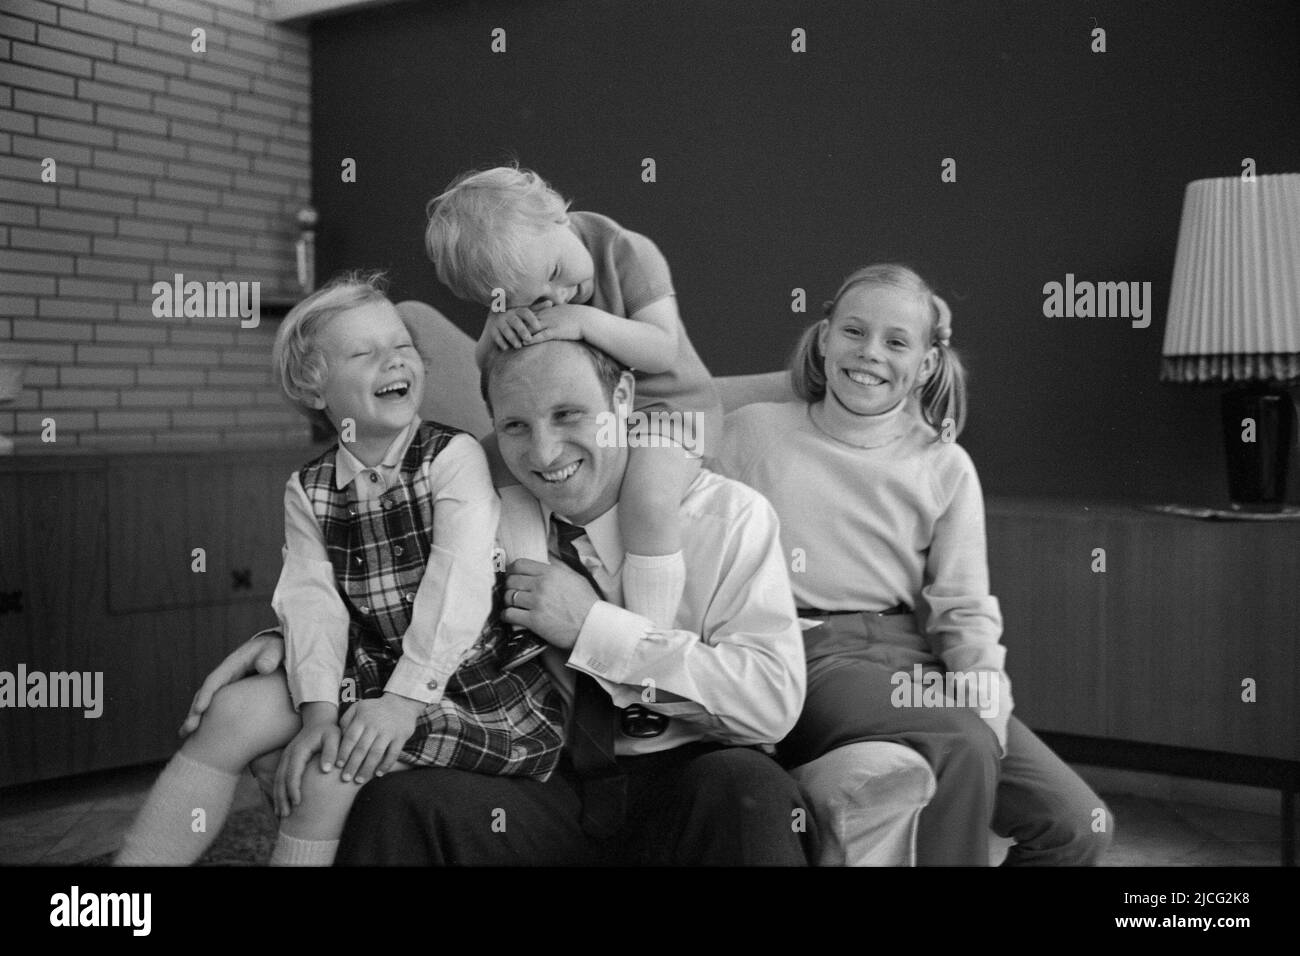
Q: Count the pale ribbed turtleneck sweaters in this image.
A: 1